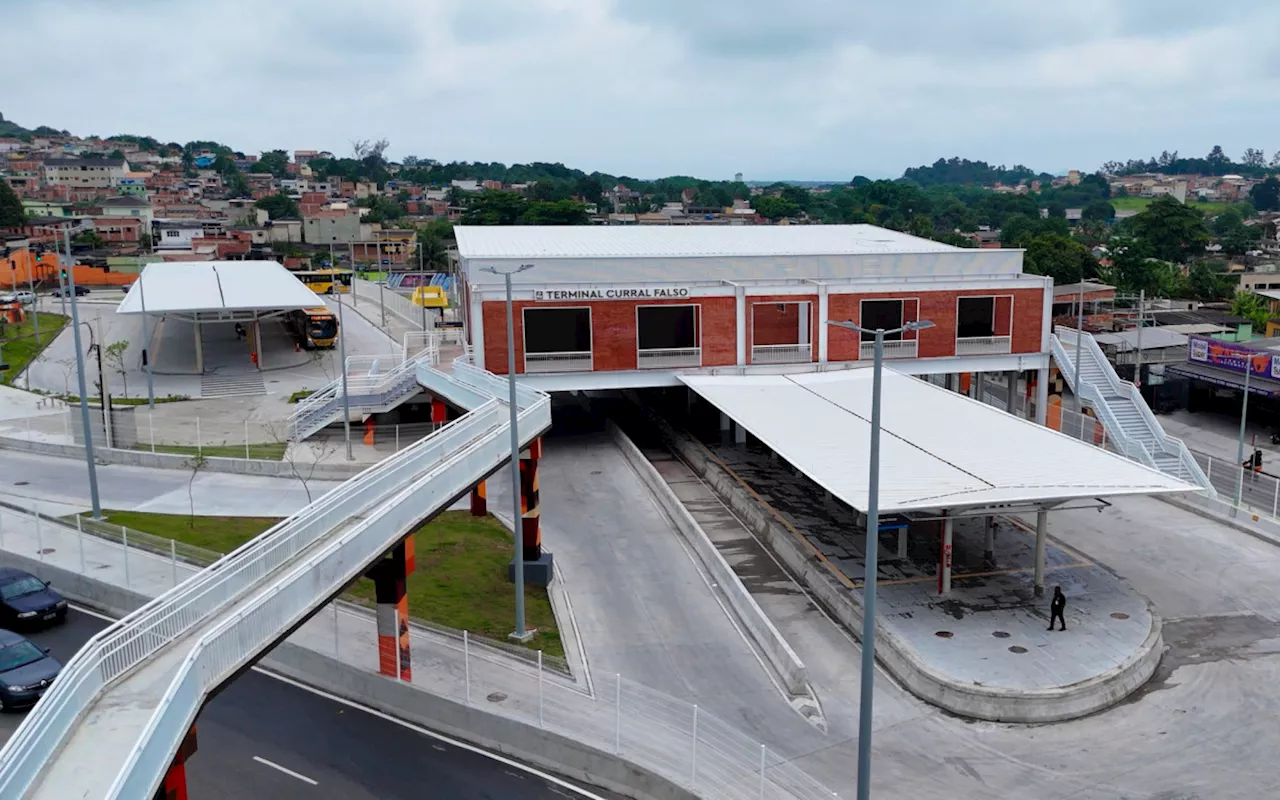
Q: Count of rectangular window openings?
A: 5